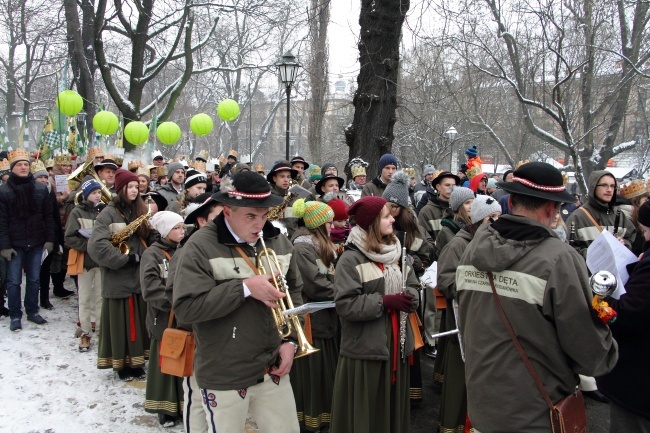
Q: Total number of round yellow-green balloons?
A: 6